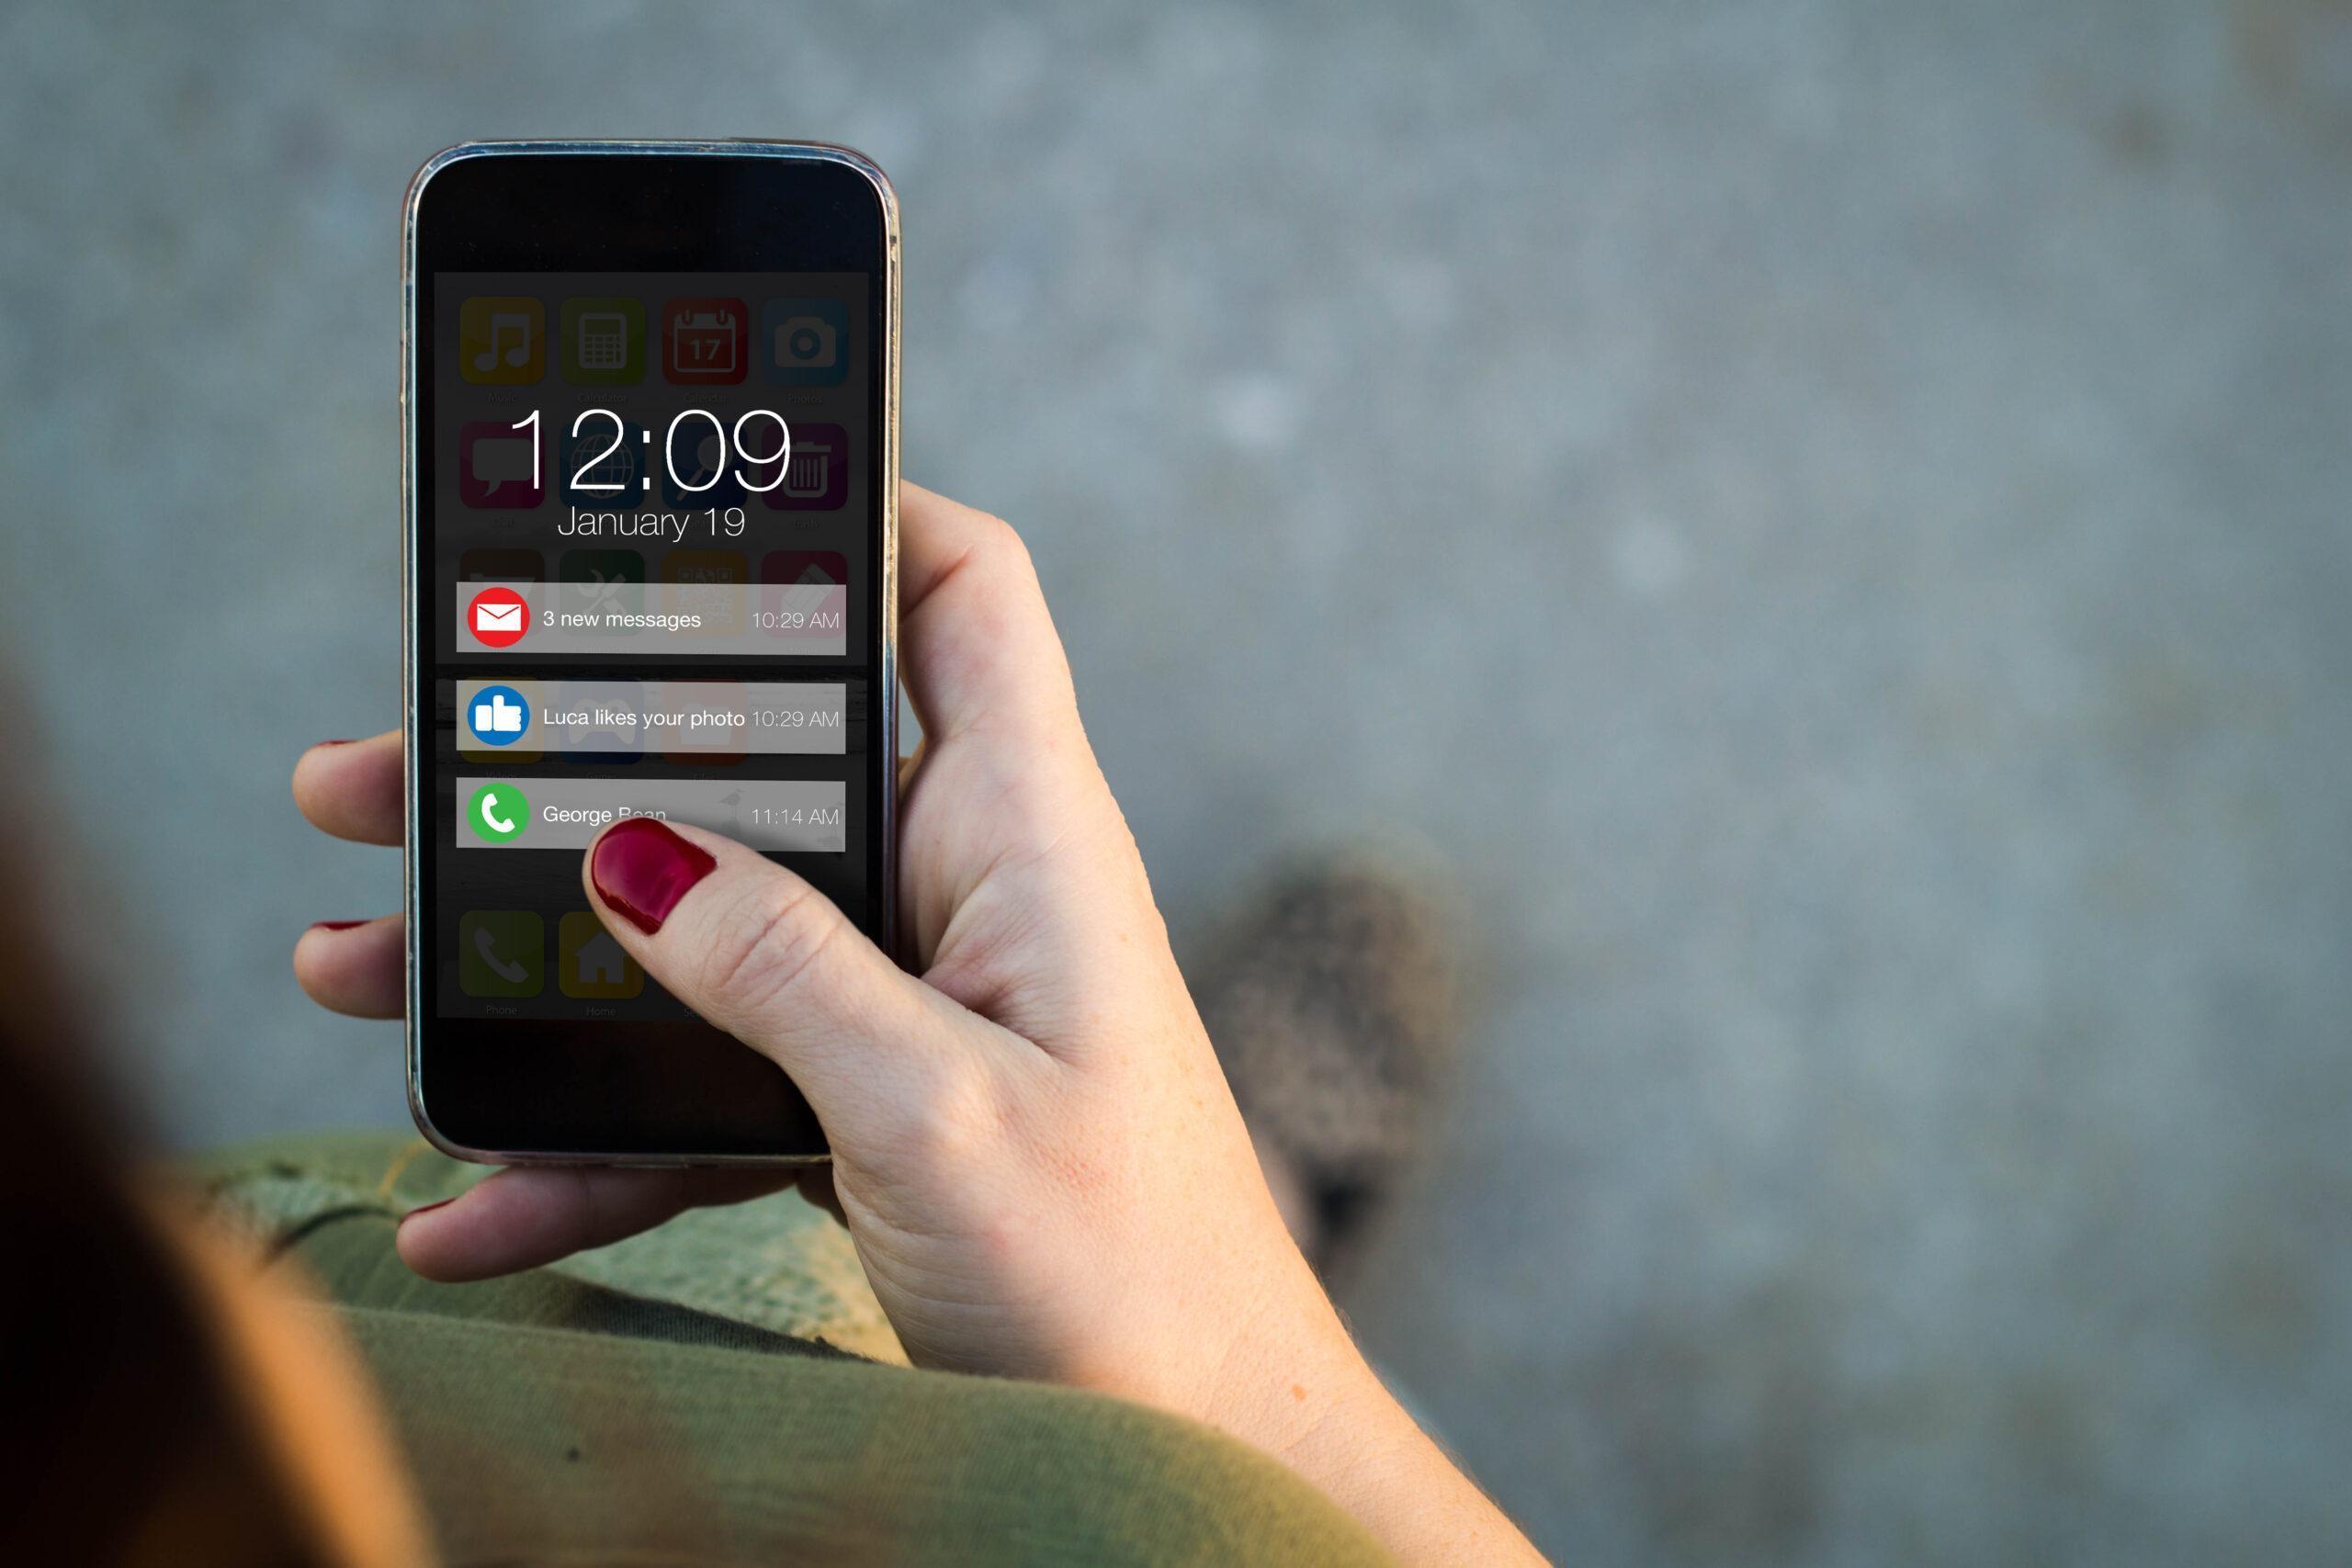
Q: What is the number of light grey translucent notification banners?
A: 3